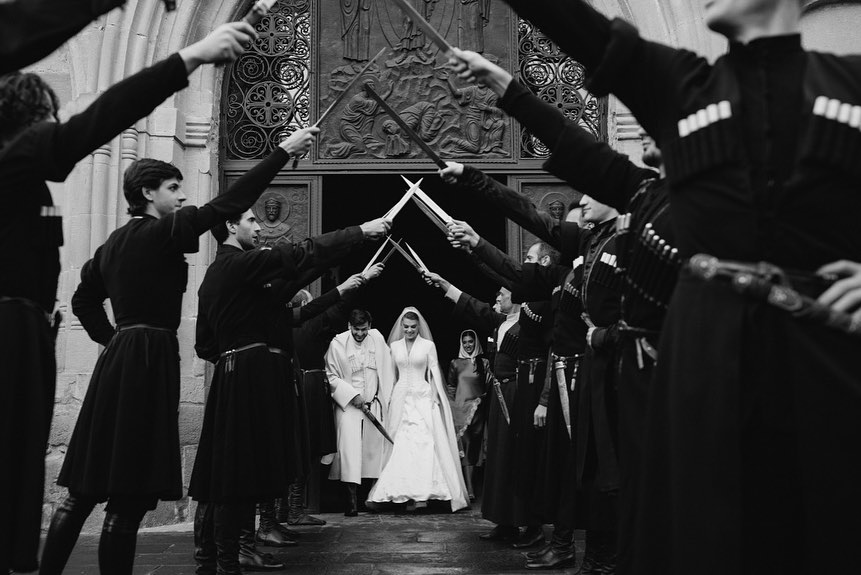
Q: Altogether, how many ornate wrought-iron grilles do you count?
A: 2